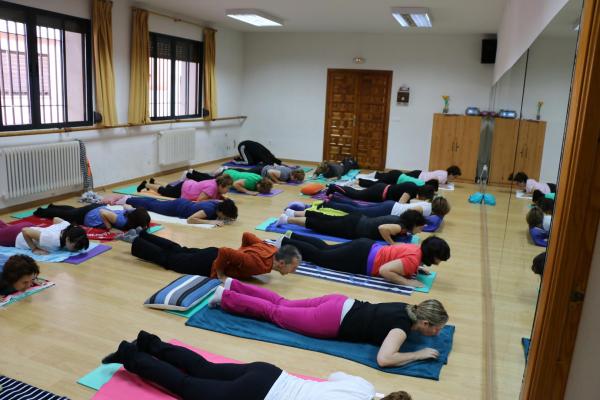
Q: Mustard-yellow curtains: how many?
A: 3